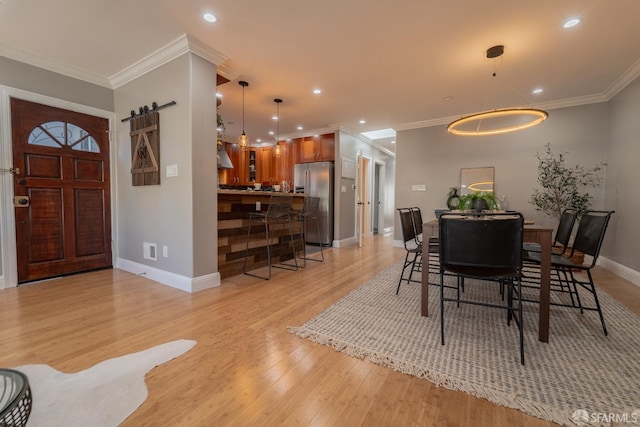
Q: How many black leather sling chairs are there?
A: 5